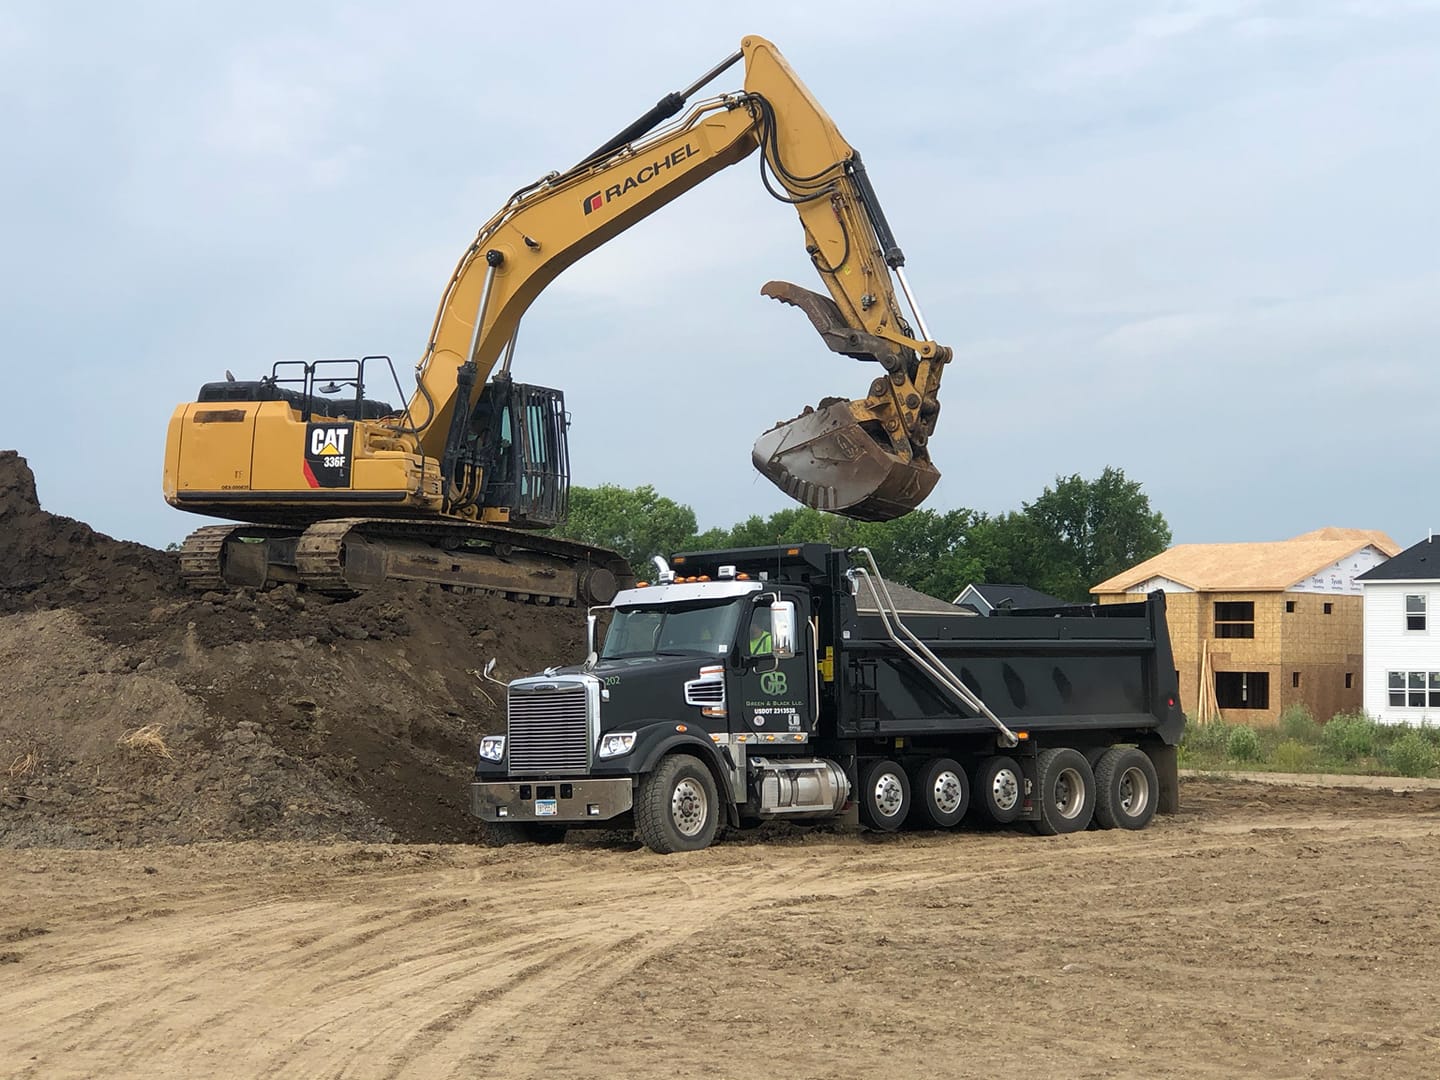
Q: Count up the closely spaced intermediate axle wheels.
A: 3